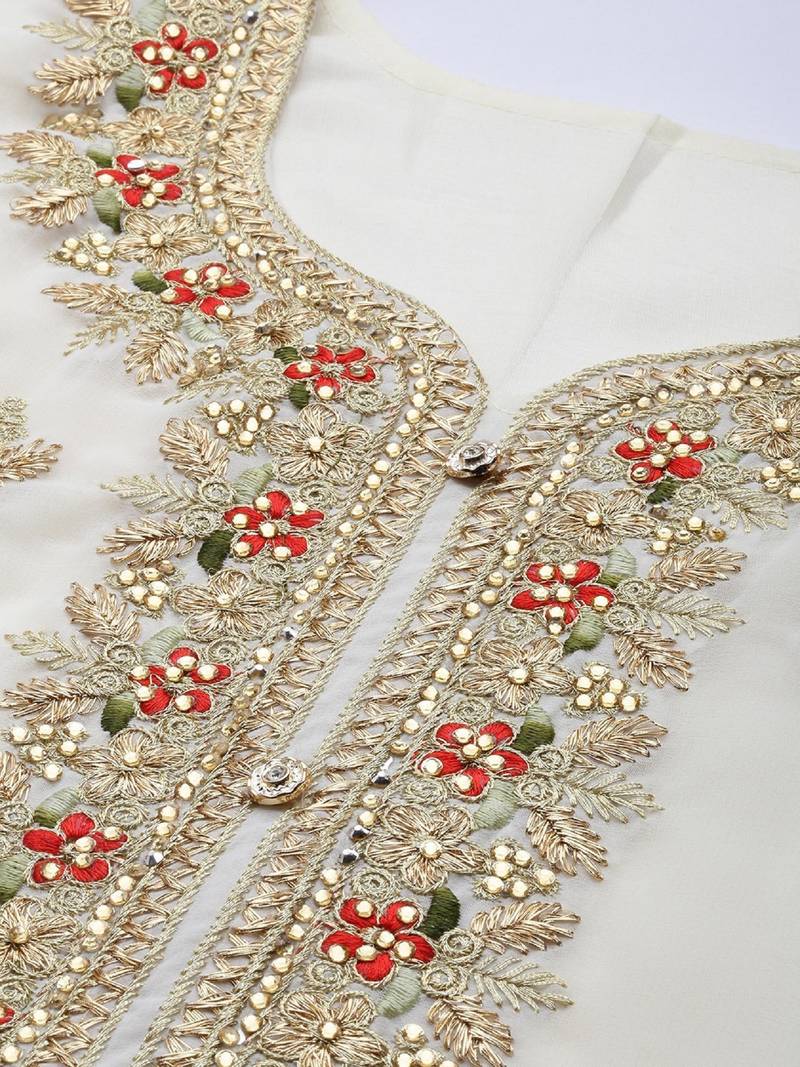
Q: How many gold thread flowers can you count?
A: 12